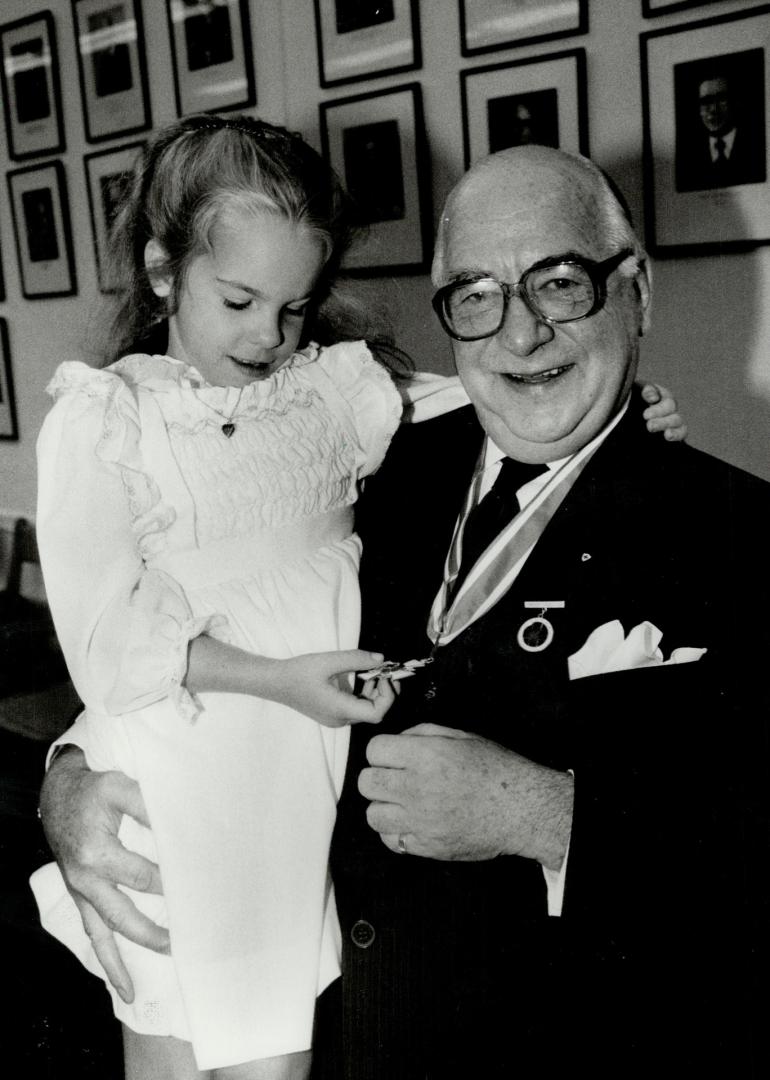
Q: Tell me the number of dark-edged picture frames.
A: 13